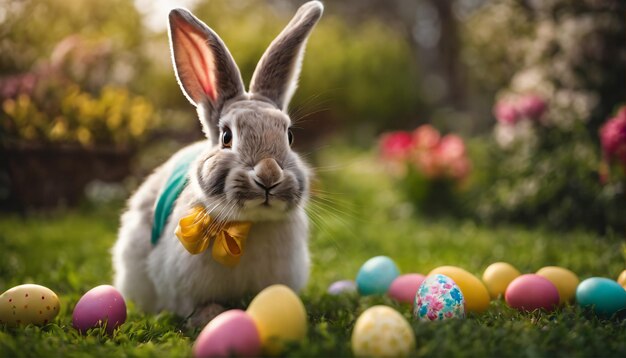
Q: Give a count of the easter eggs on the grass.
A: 15